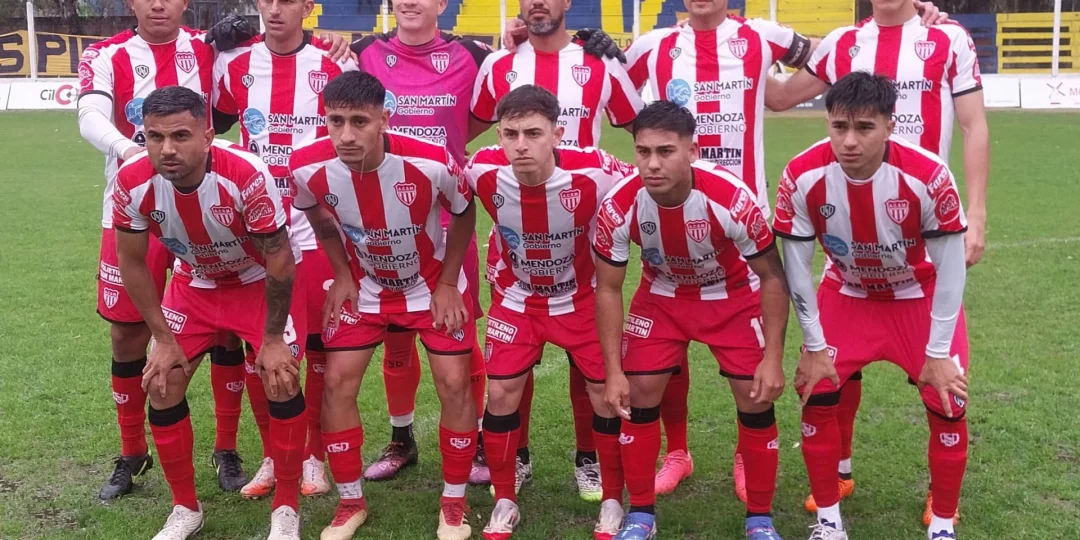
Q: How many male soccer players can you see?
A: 11